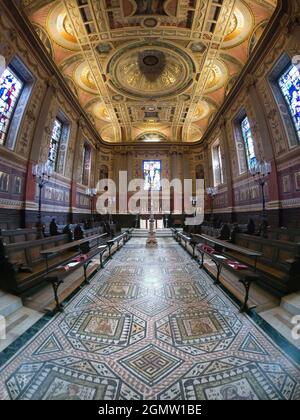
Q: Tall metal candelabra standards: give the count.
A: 4